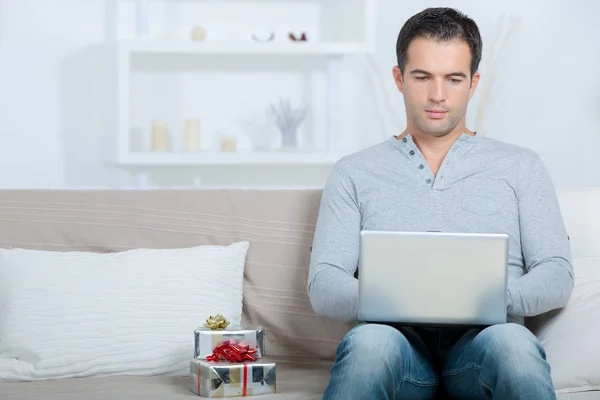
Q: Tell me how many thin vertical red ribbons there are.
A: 2